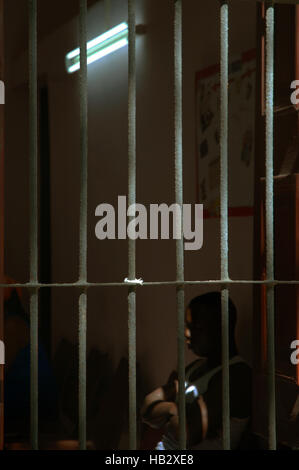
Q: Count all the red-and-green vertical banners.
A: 0